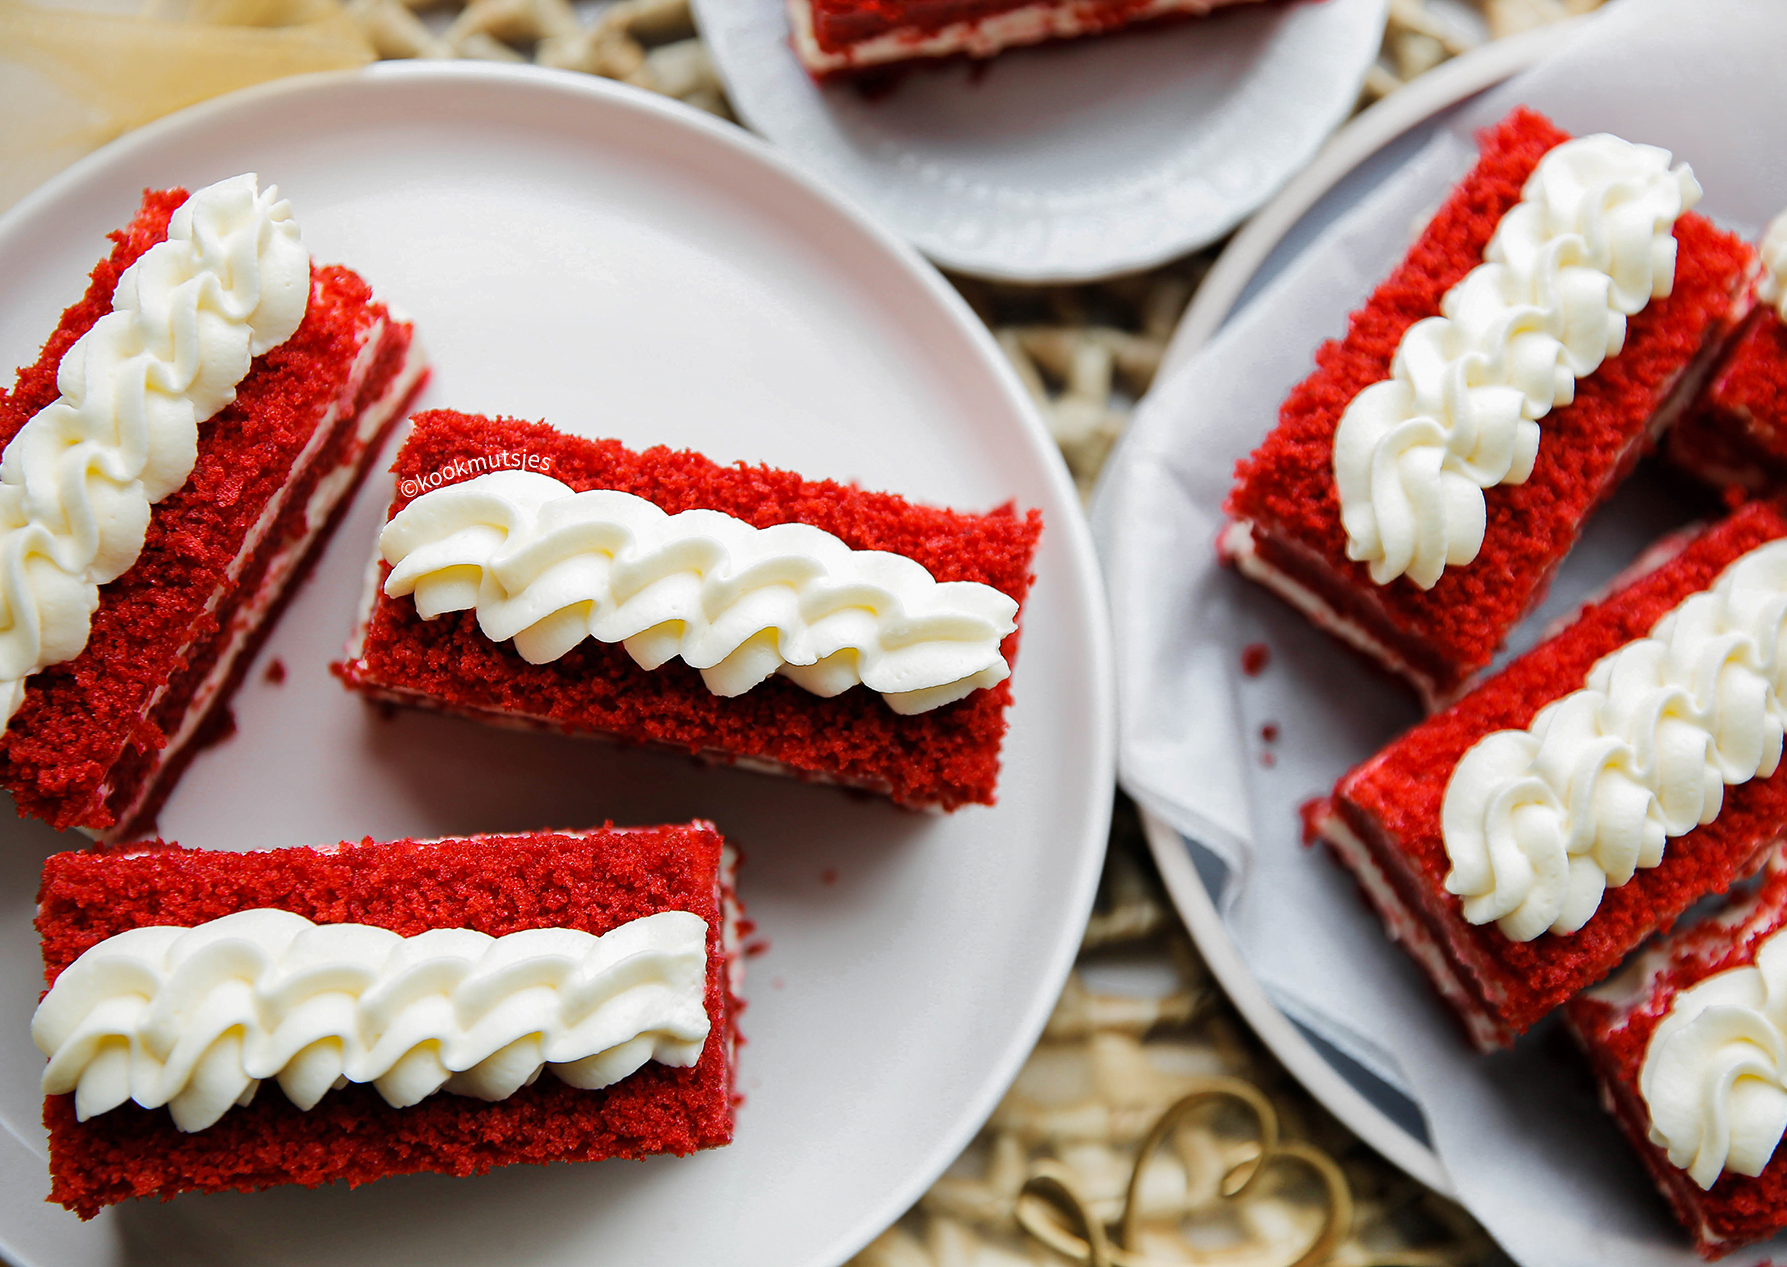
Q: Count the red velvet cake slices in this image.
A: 8